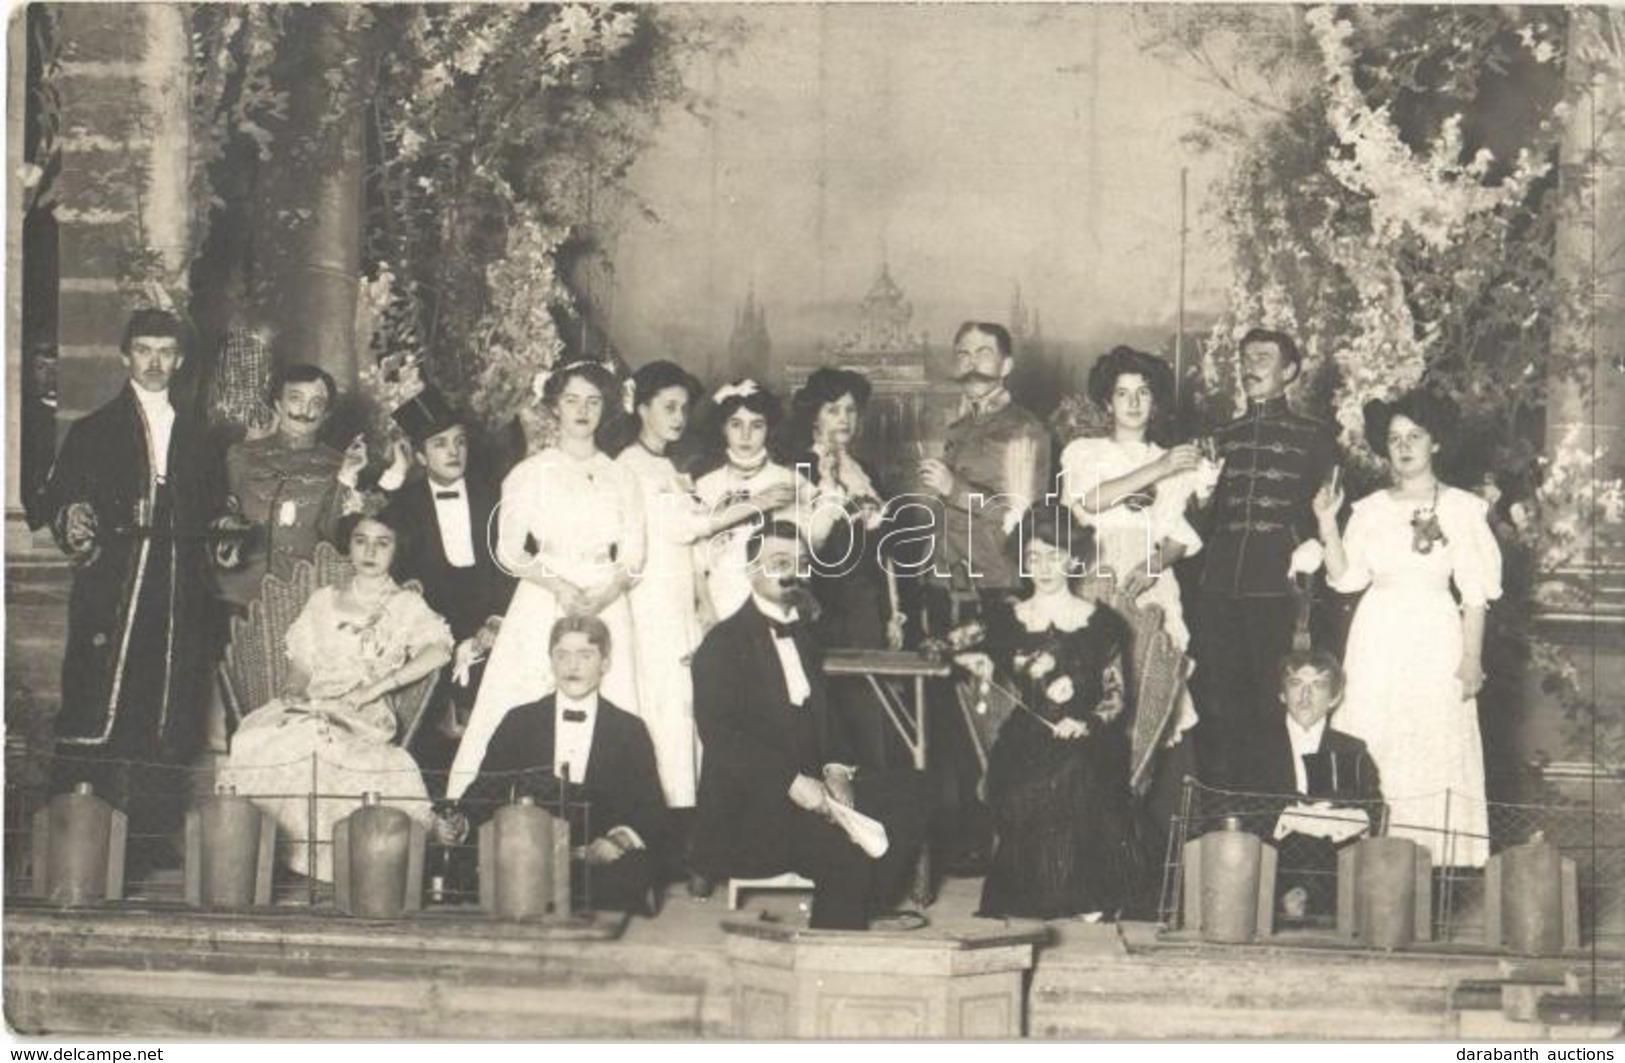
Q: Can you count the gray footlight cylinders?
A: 7